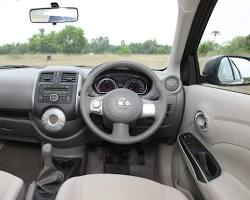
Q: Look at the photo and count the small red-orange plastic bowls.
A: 0